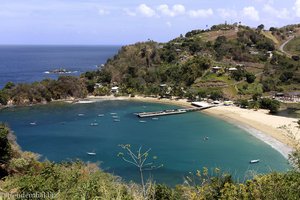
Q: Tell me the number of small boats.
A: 12